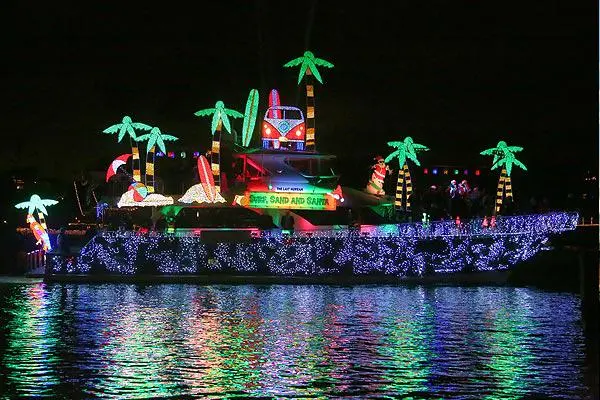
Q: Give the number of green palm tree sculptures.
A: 7